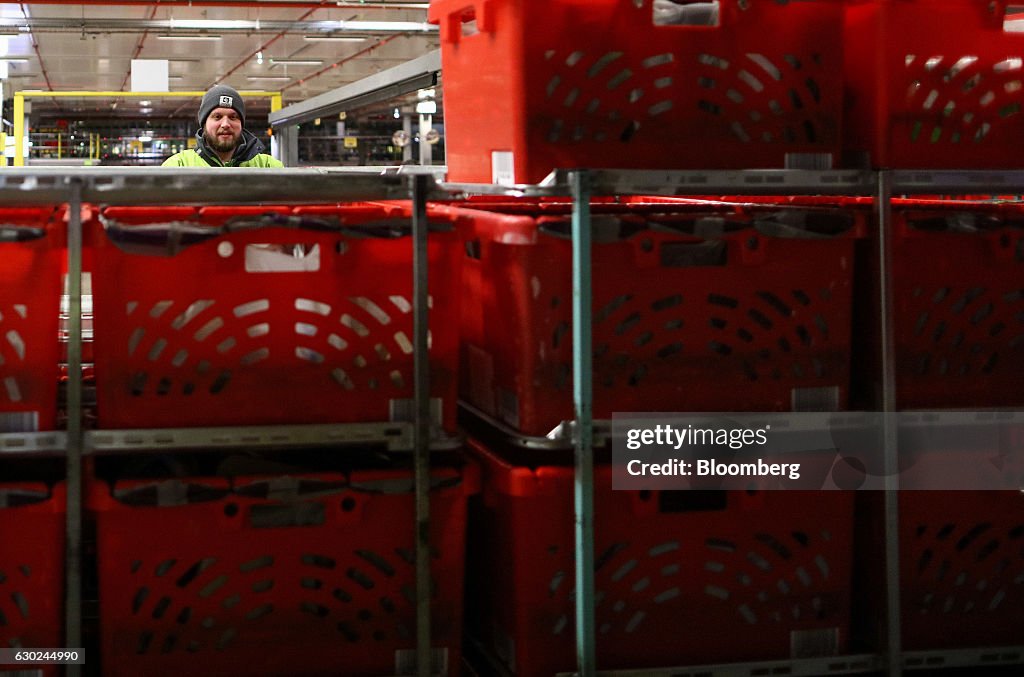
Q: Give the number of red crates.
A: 10